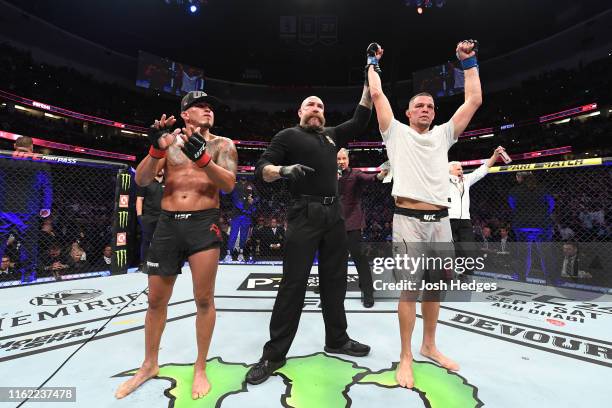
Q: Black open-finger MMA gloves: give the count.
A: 4